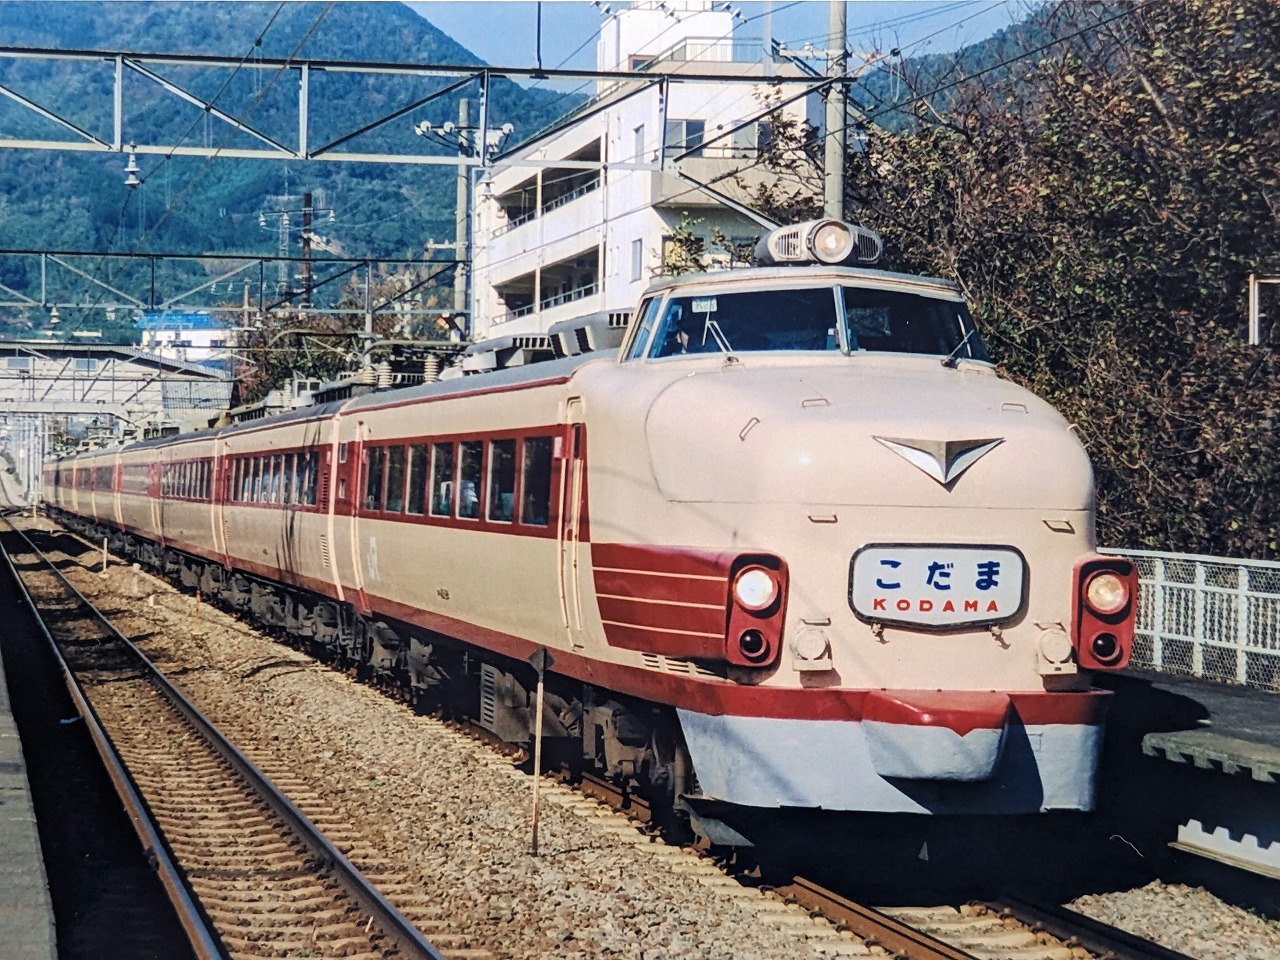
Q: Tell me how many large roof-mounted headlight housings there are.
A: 1